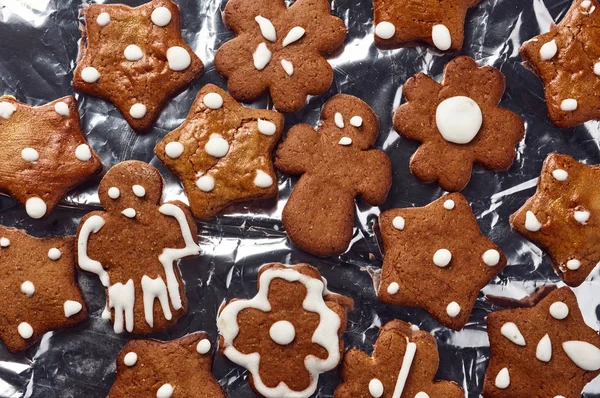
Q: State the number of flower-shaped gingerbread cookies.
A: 4